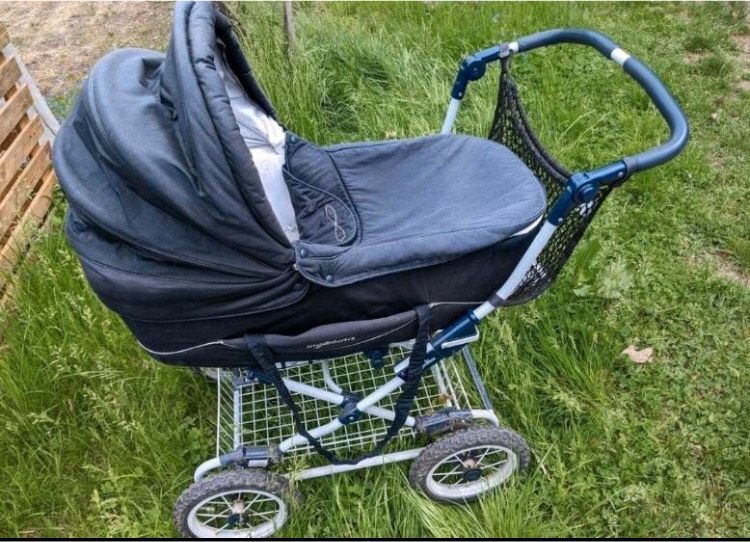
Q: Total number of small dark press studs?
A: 4